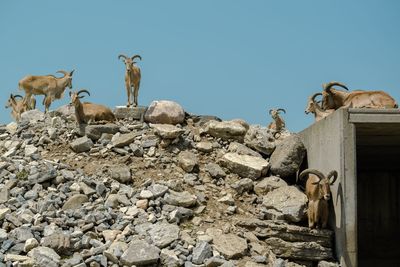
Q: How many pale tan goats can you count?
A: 8